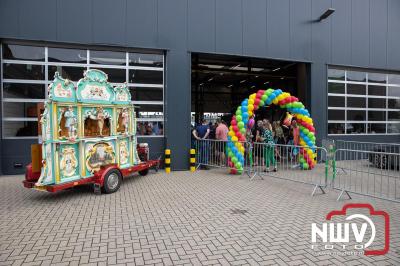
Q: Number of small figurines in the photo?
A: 3